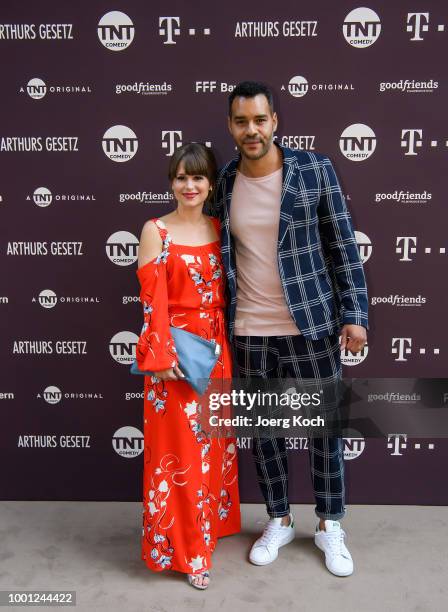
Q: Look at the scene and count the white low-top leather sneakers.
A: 2